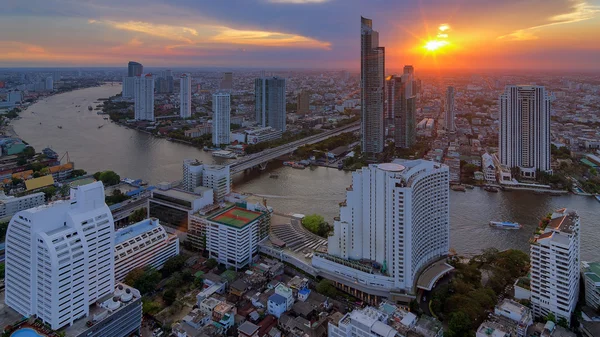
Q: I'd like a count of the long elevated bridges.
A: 1